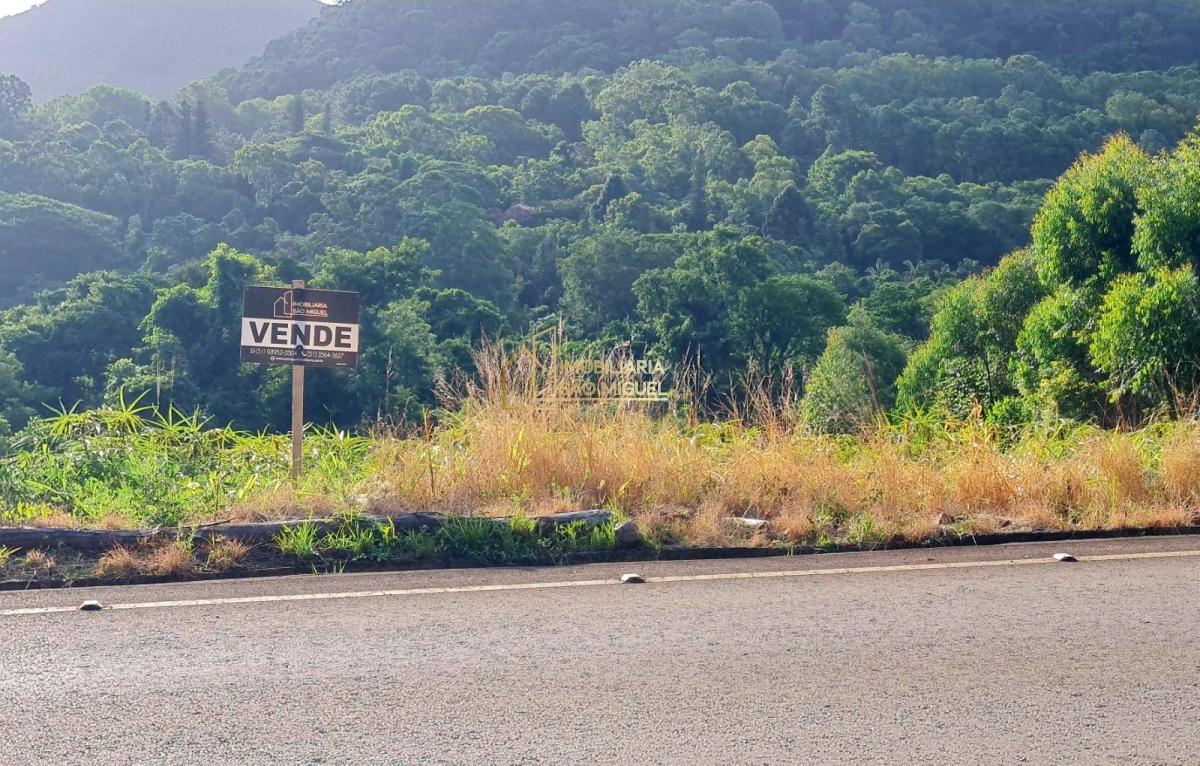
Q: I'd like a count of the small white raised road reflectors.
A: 3